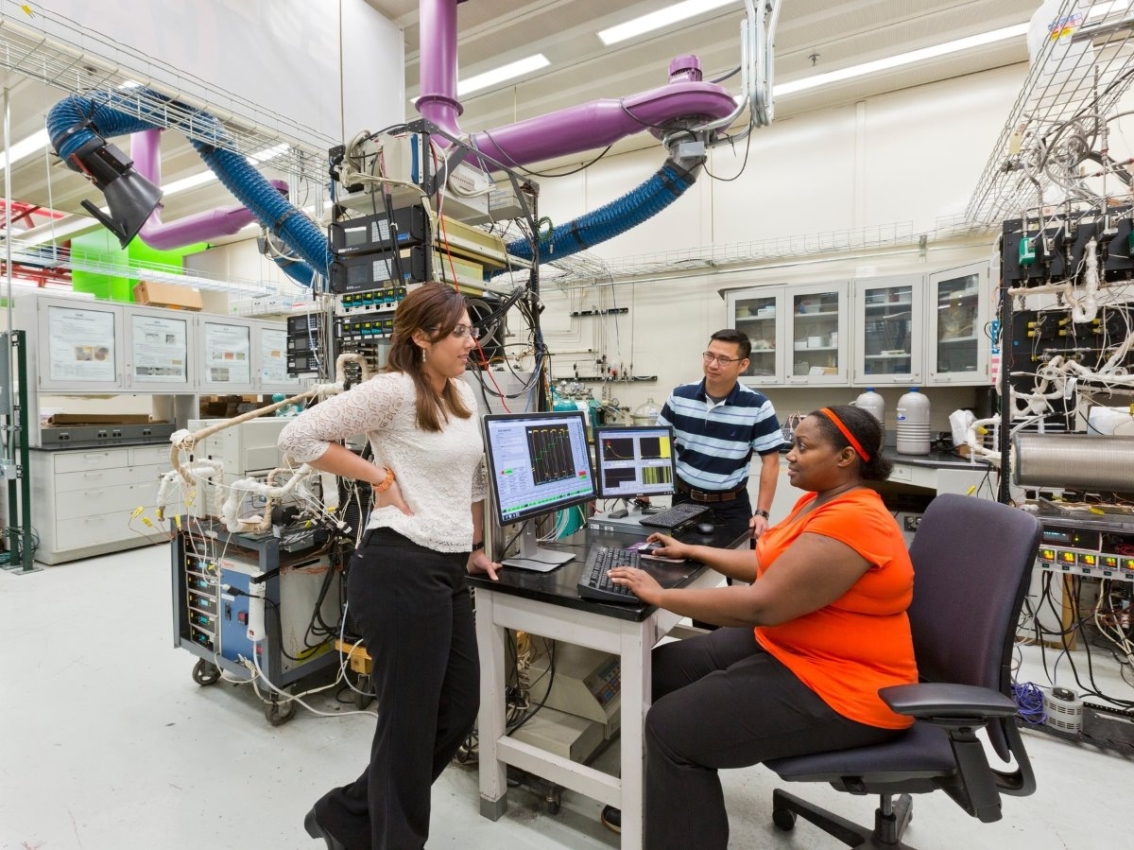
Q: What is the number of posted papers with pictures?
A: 4